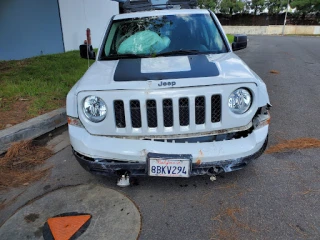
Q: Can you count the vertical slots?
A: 7